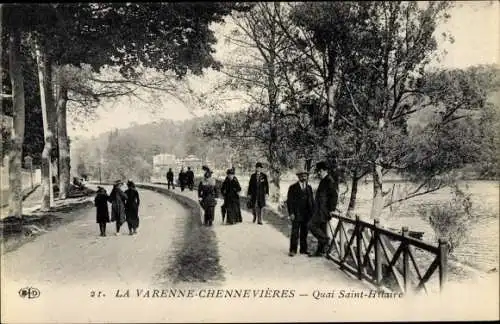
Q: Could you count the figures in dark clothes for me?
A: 11